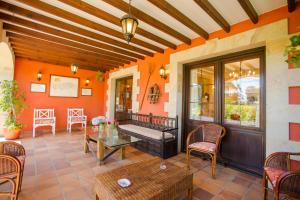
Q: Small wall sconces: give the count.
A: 3